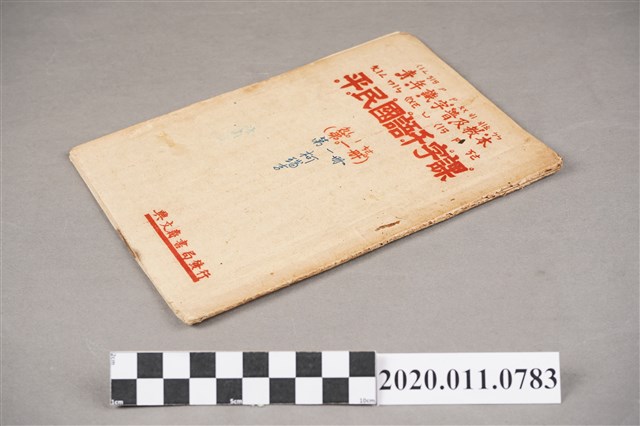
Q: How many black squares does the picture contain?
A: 10